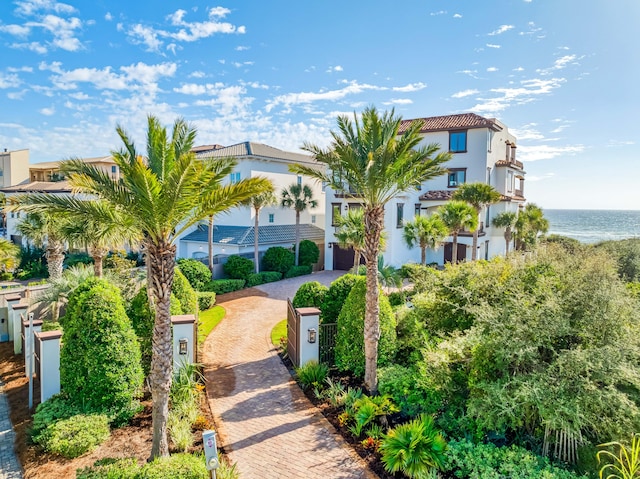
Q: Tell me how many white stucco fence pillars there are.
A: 6